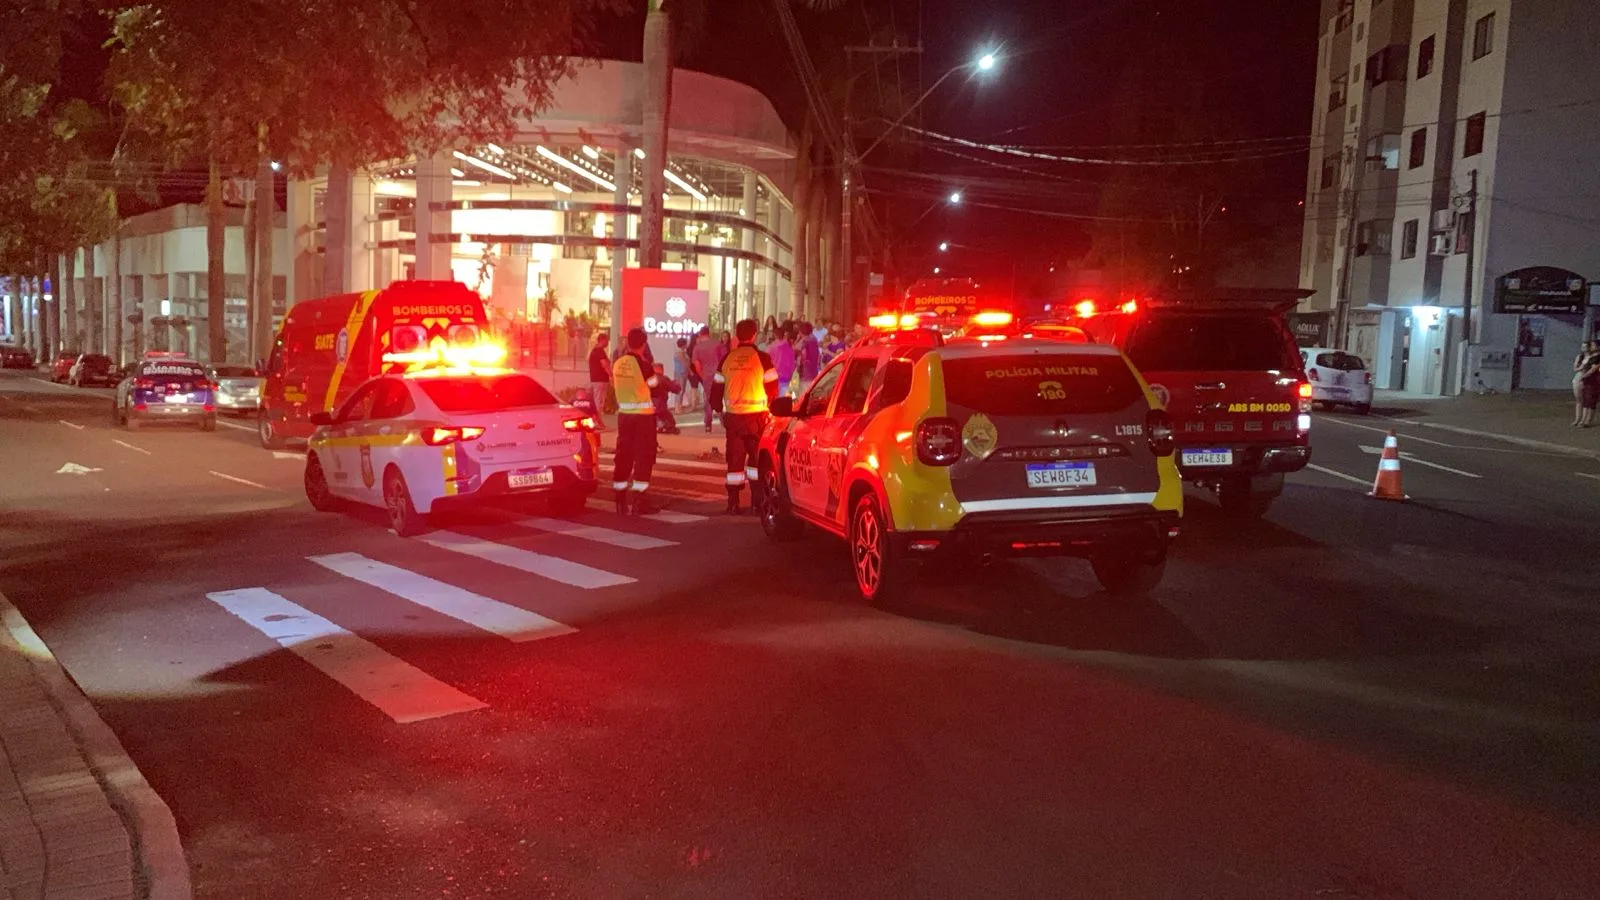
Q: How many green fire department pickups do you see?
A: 0